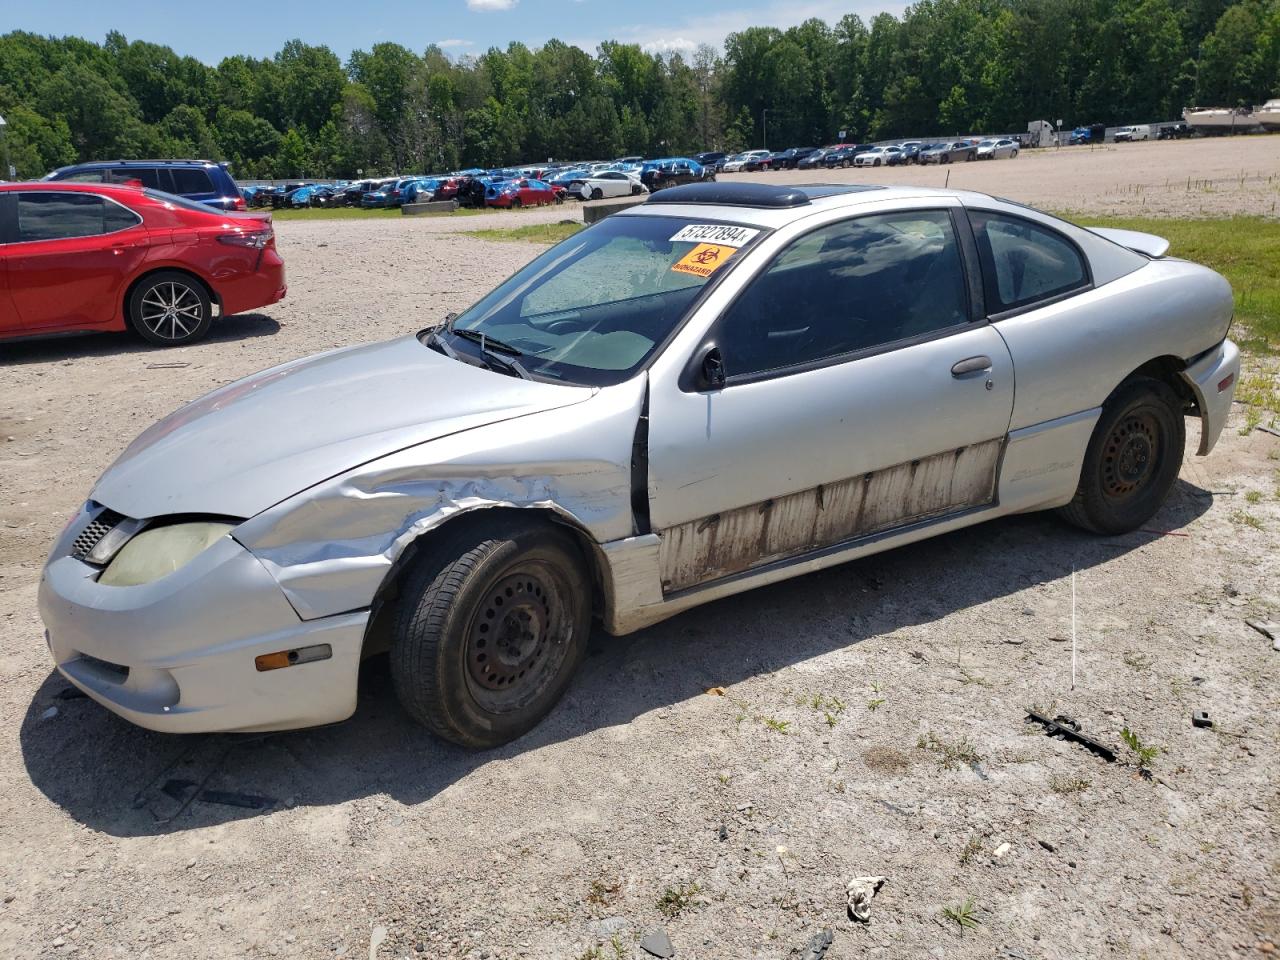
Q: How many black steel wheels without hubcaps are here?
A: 2